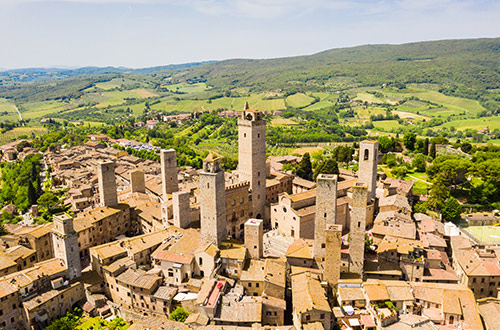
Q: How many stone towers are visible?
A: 12